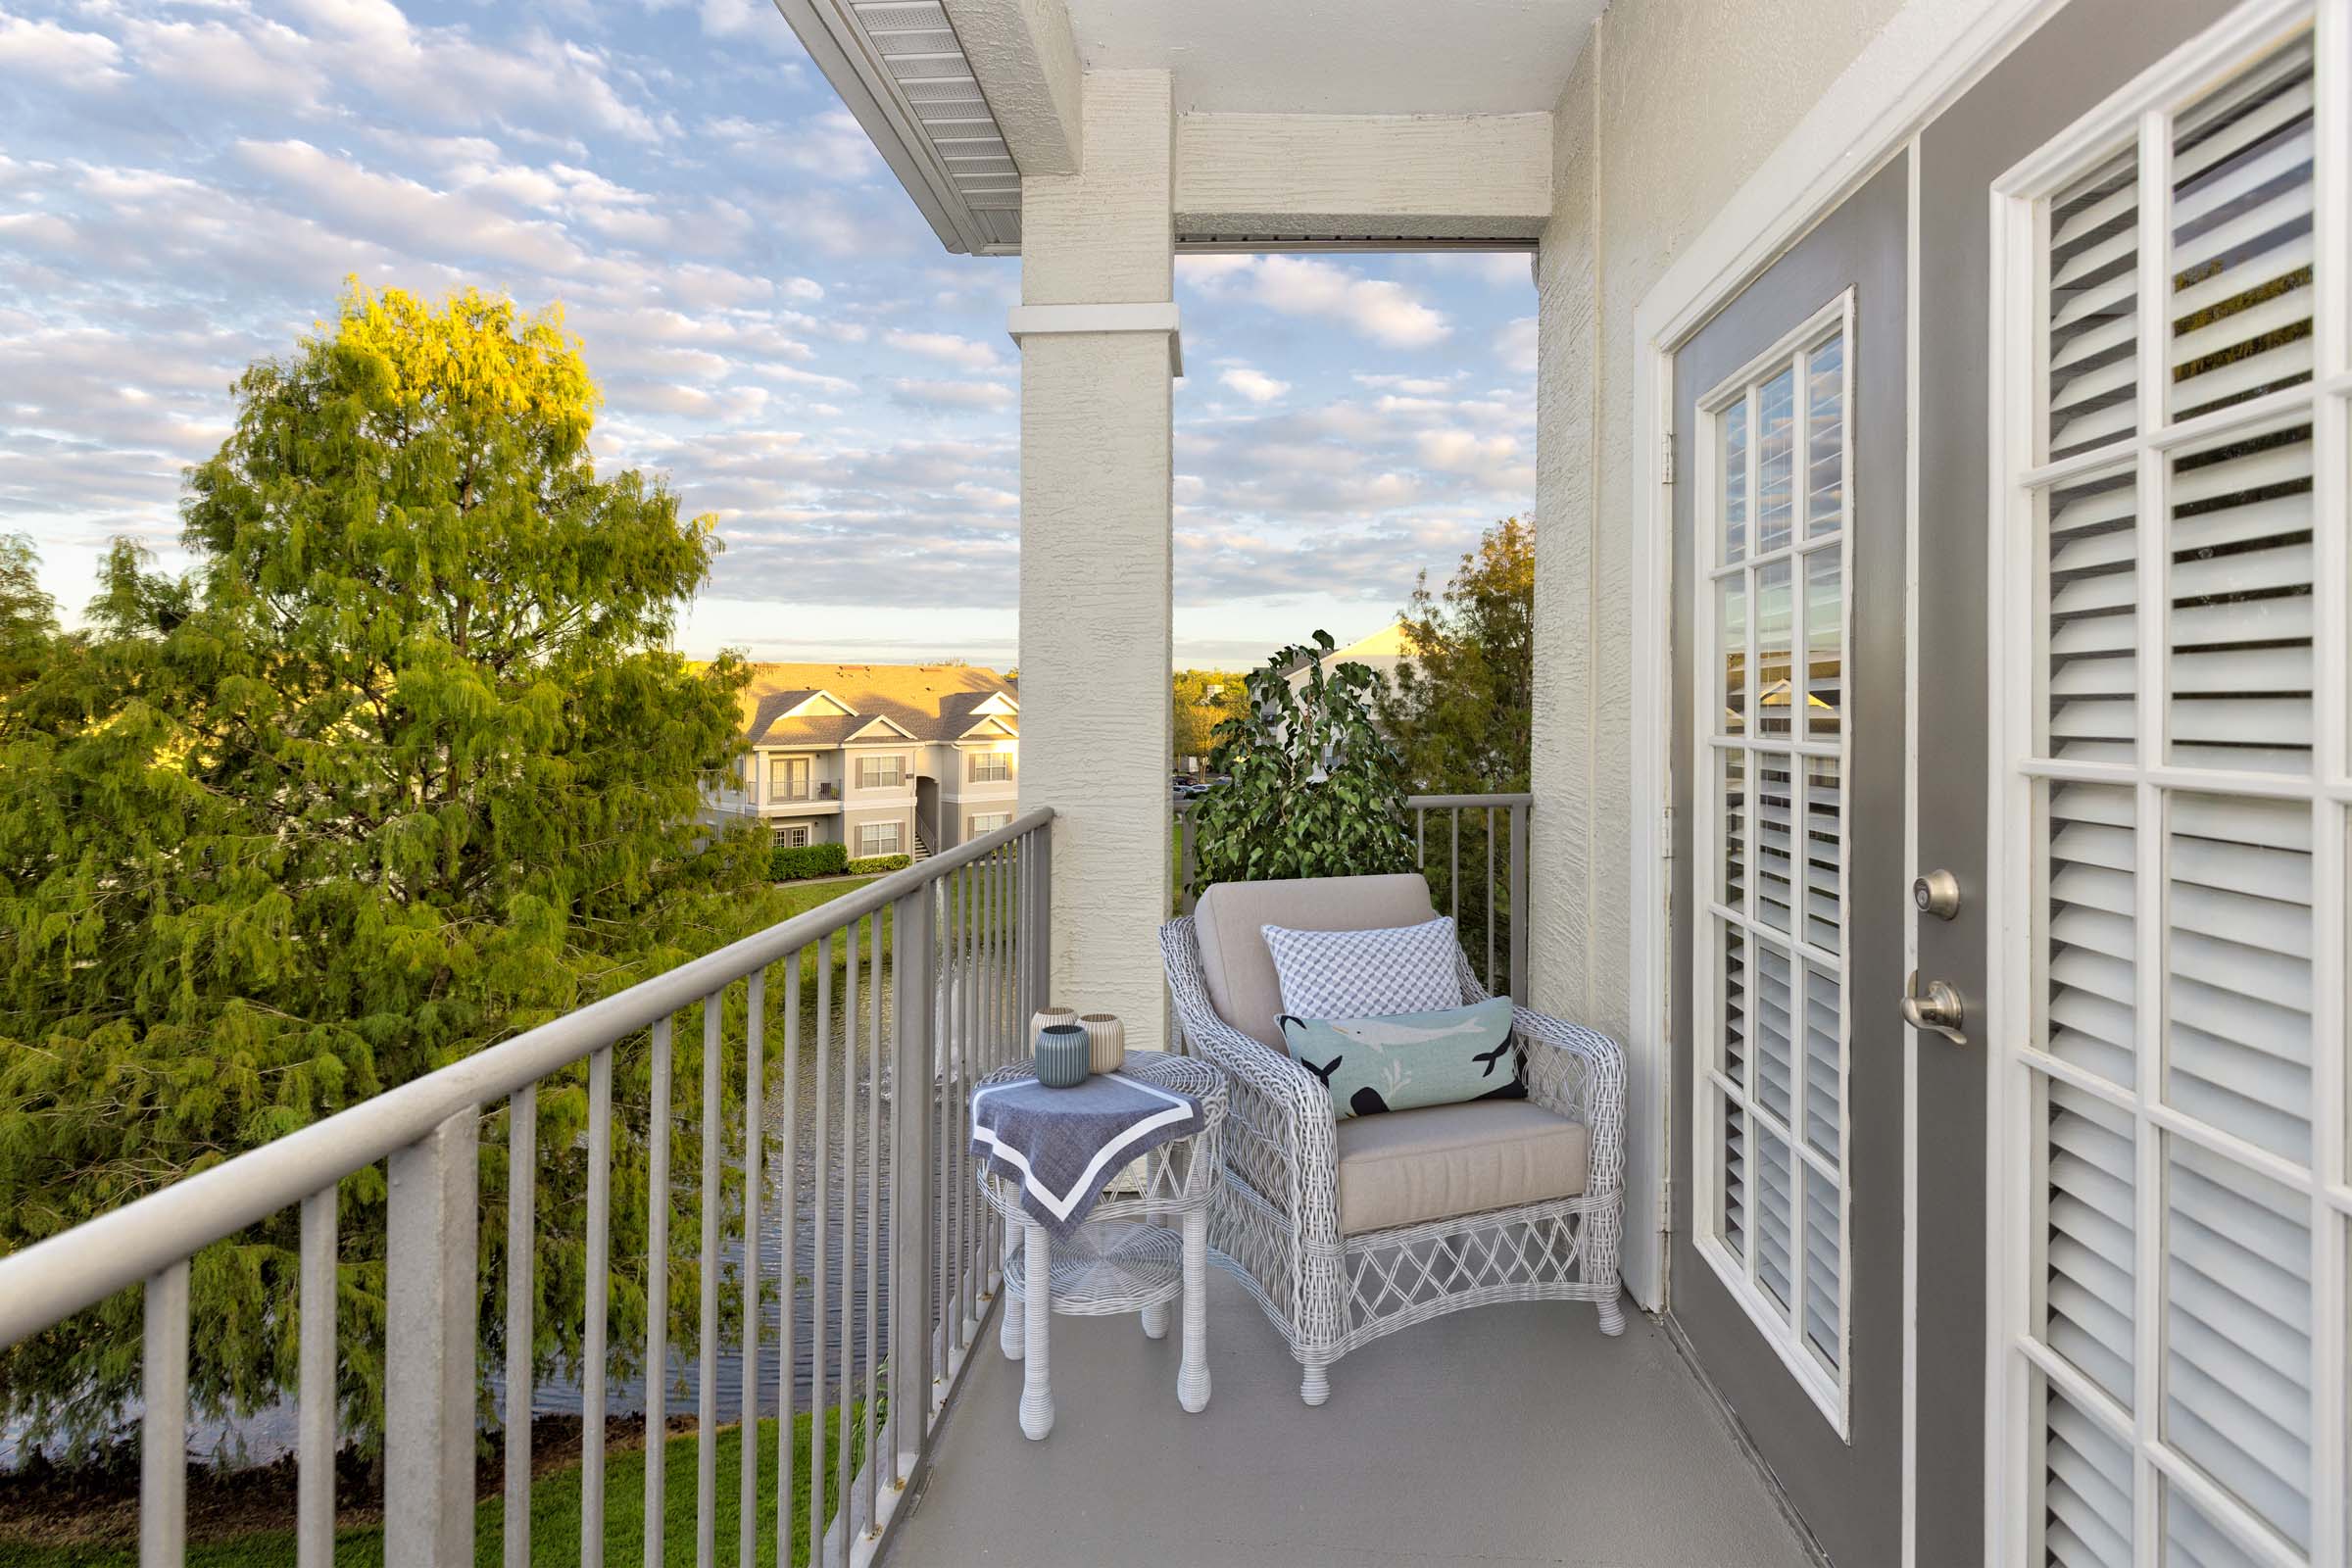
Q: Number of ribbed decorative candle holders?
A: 3